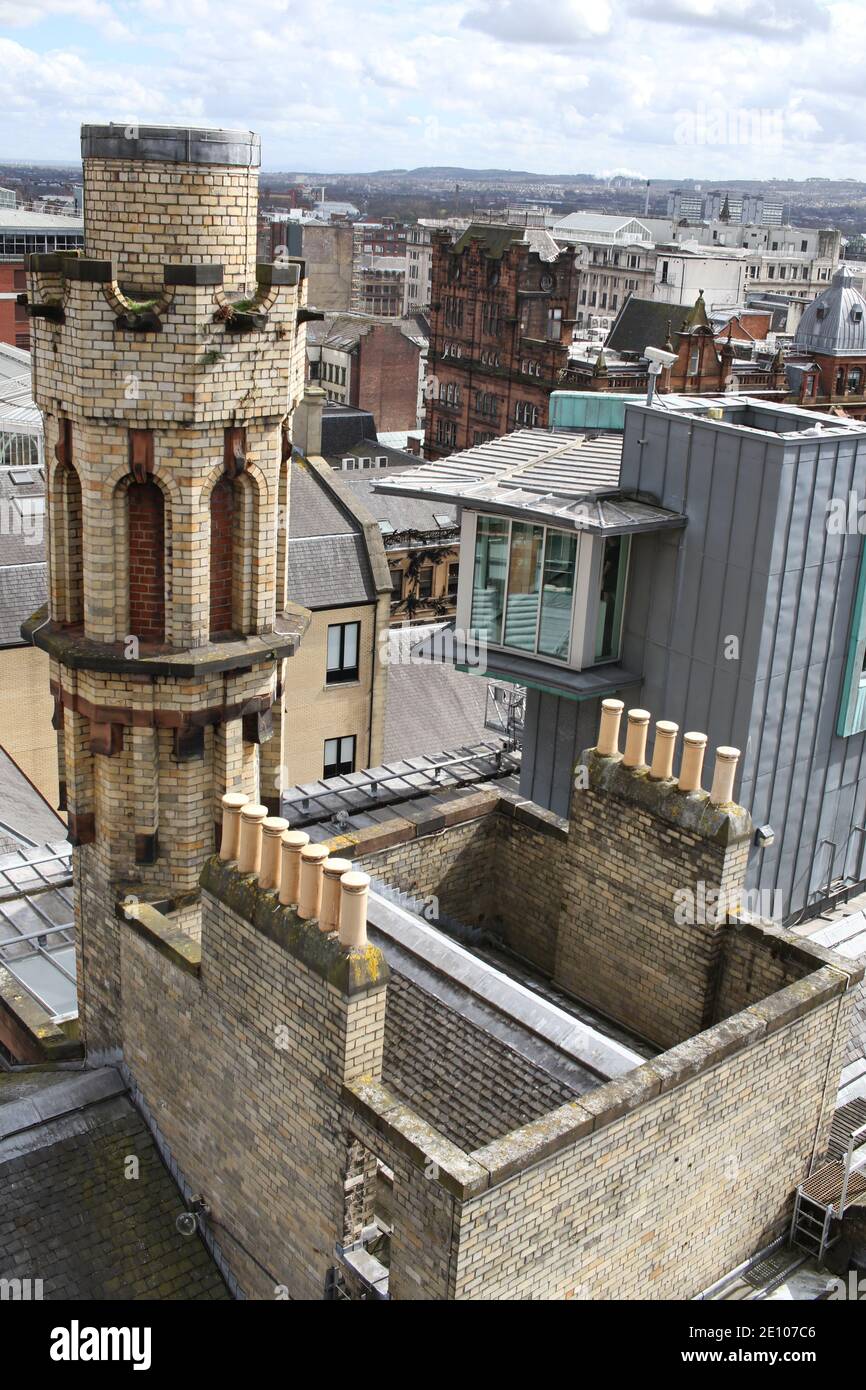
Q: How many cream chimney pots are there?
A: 12